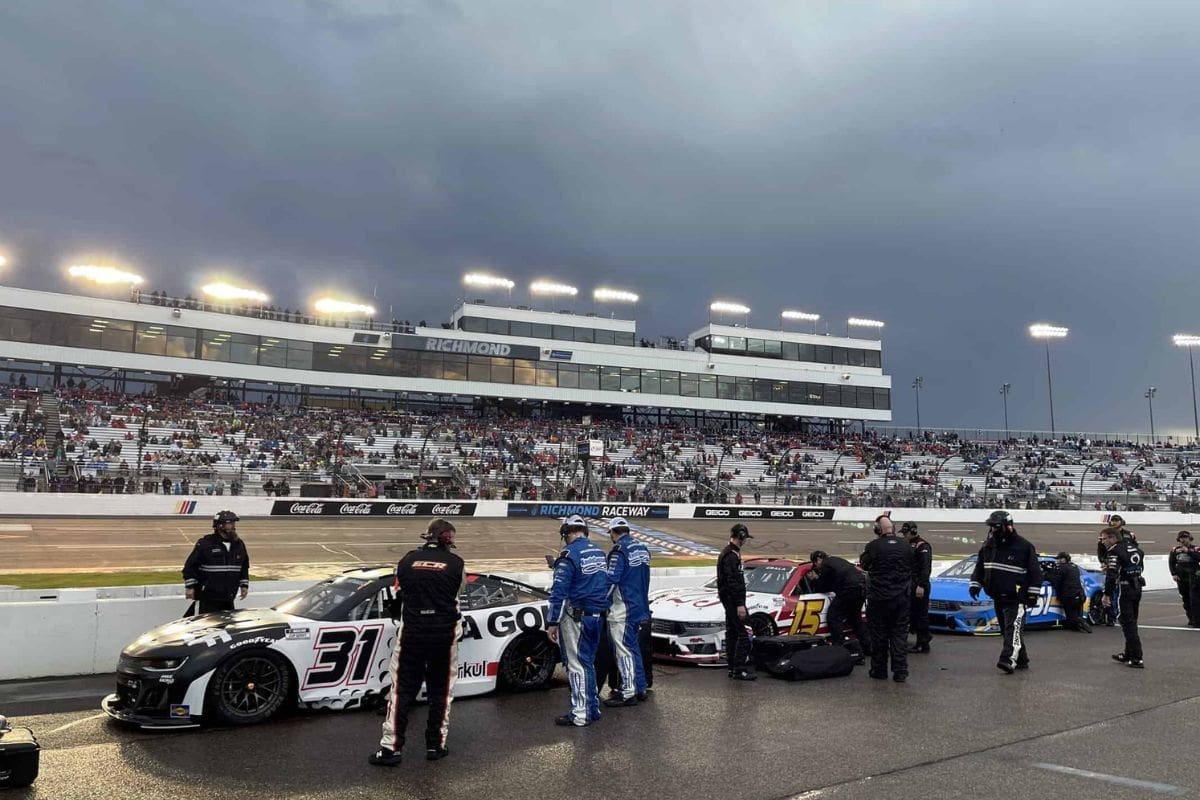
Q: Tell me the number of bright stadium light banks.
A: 12